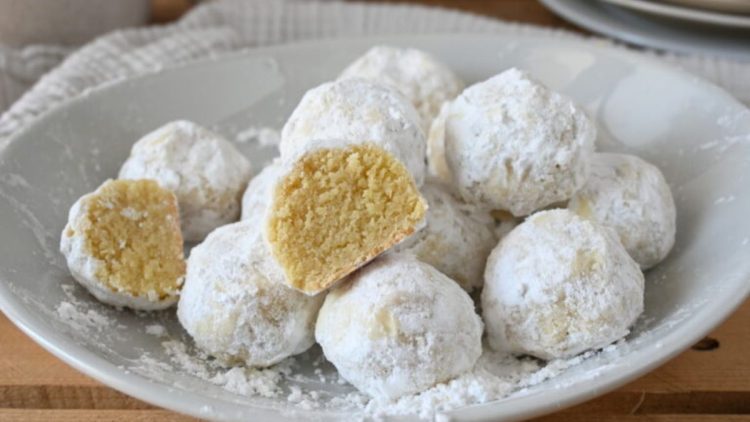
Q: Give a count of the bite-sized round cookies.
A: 12